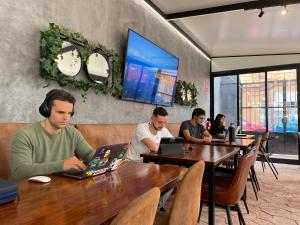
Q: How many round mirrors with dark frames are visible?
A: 2